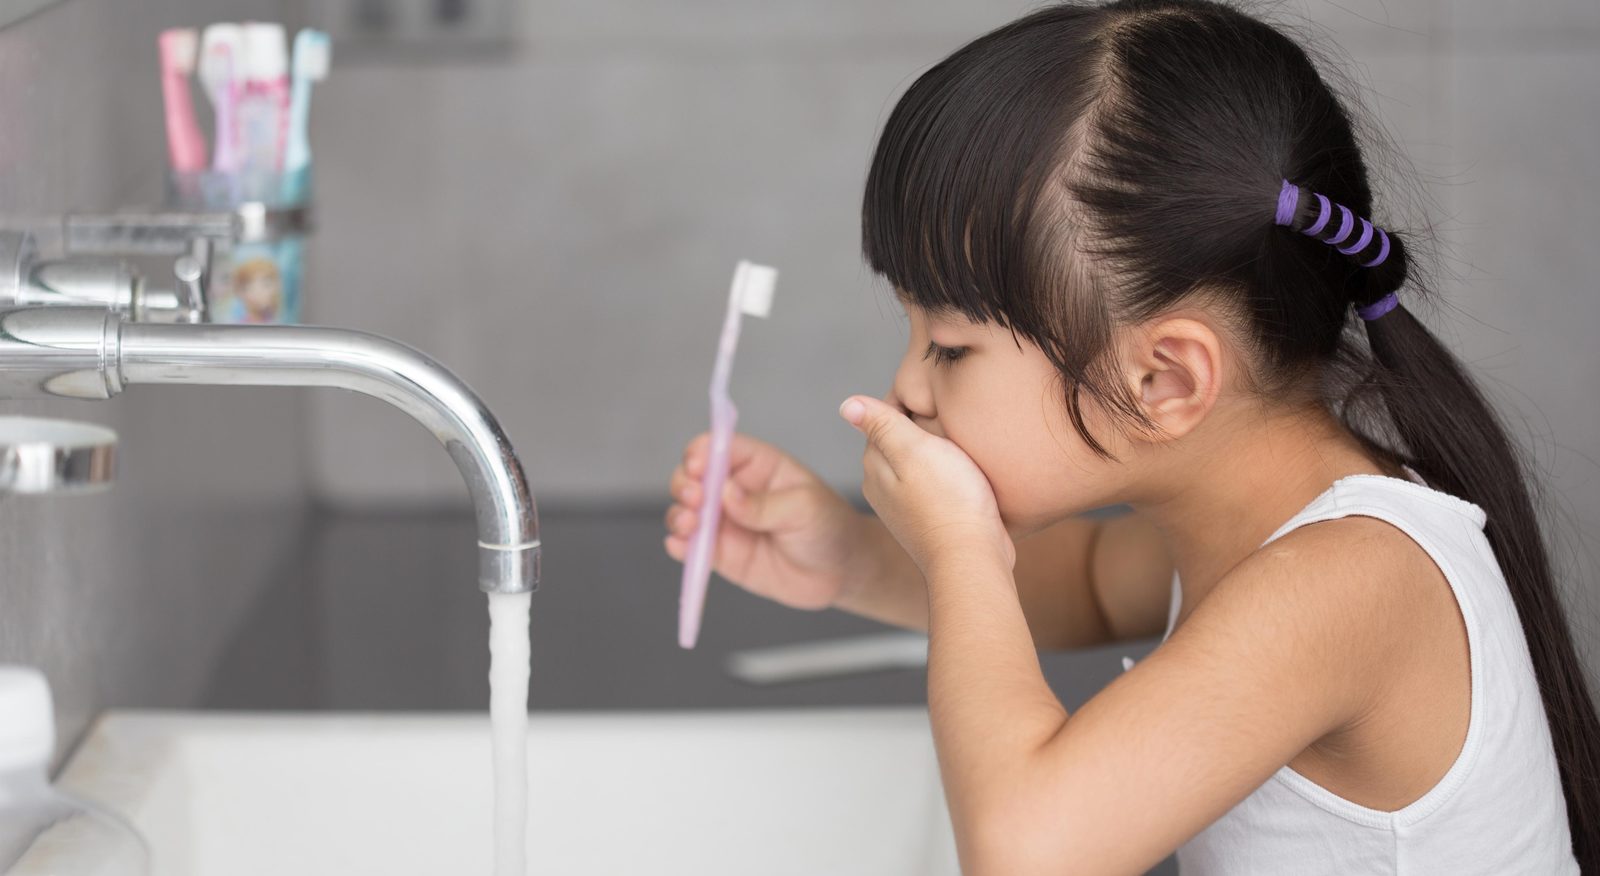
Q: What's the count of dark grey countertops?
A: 1